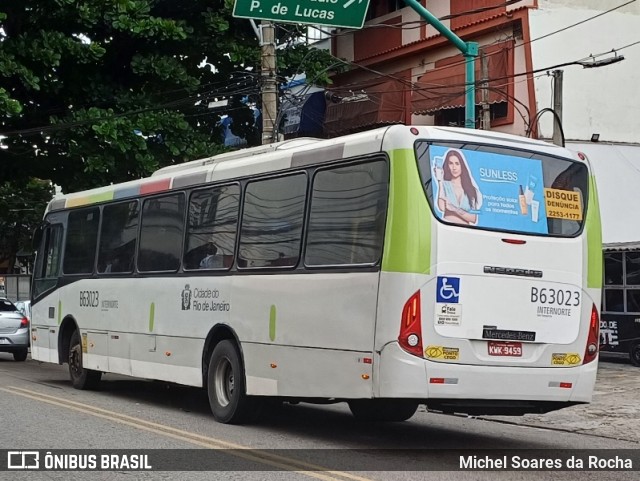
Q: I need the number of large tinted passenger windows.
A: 6